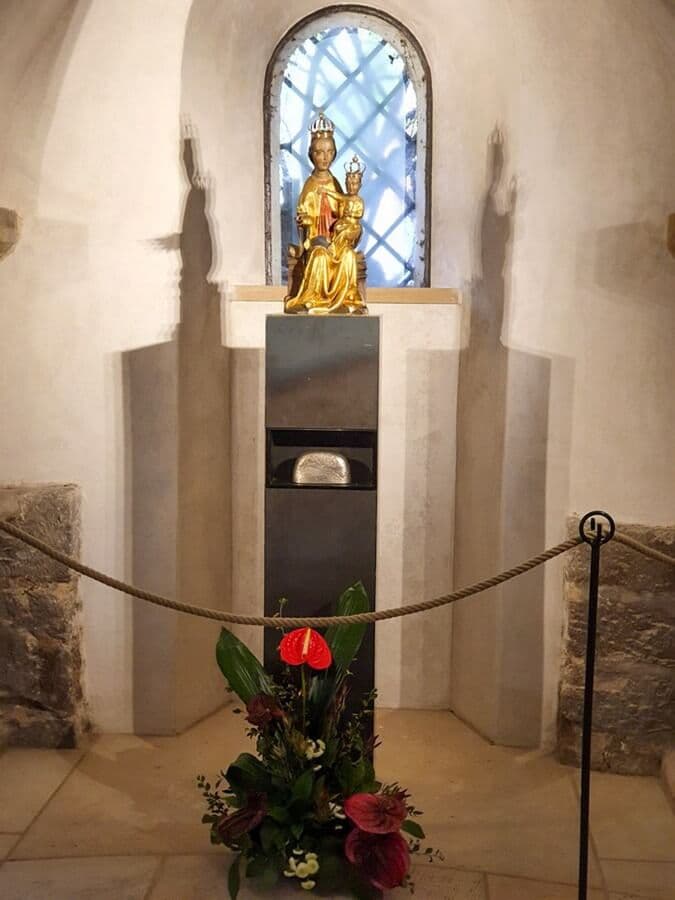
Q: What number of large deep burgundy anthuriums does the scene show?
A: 2